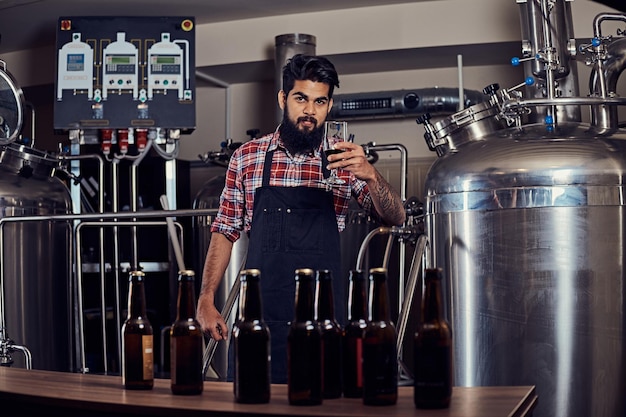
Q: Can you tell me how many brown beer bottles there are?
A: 8